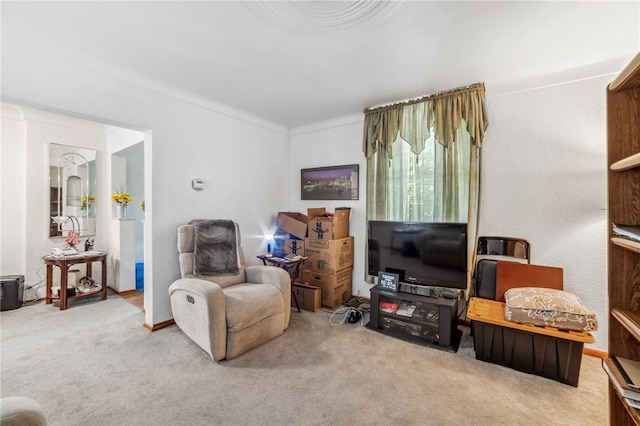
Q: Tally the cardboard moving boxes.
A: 6